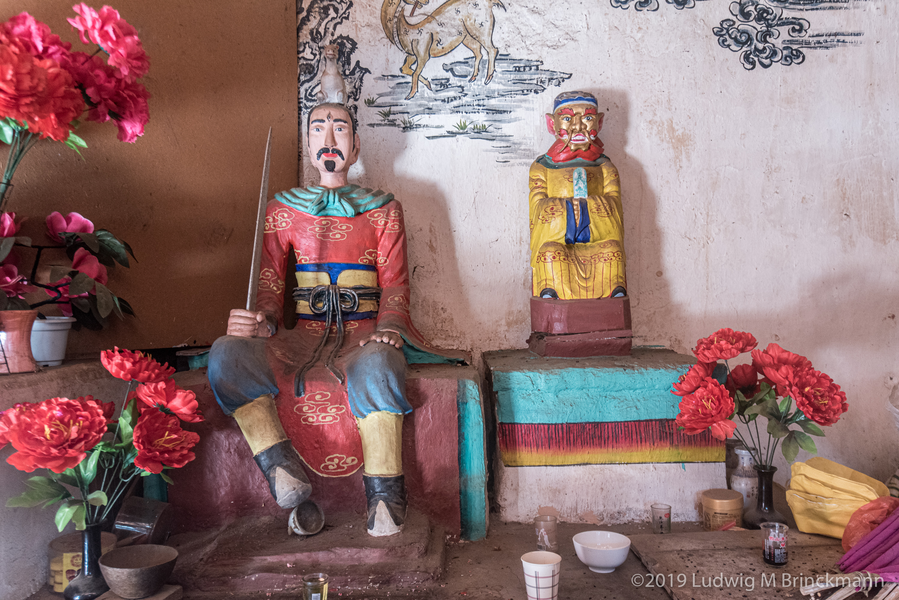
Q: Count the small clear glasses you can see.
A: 4